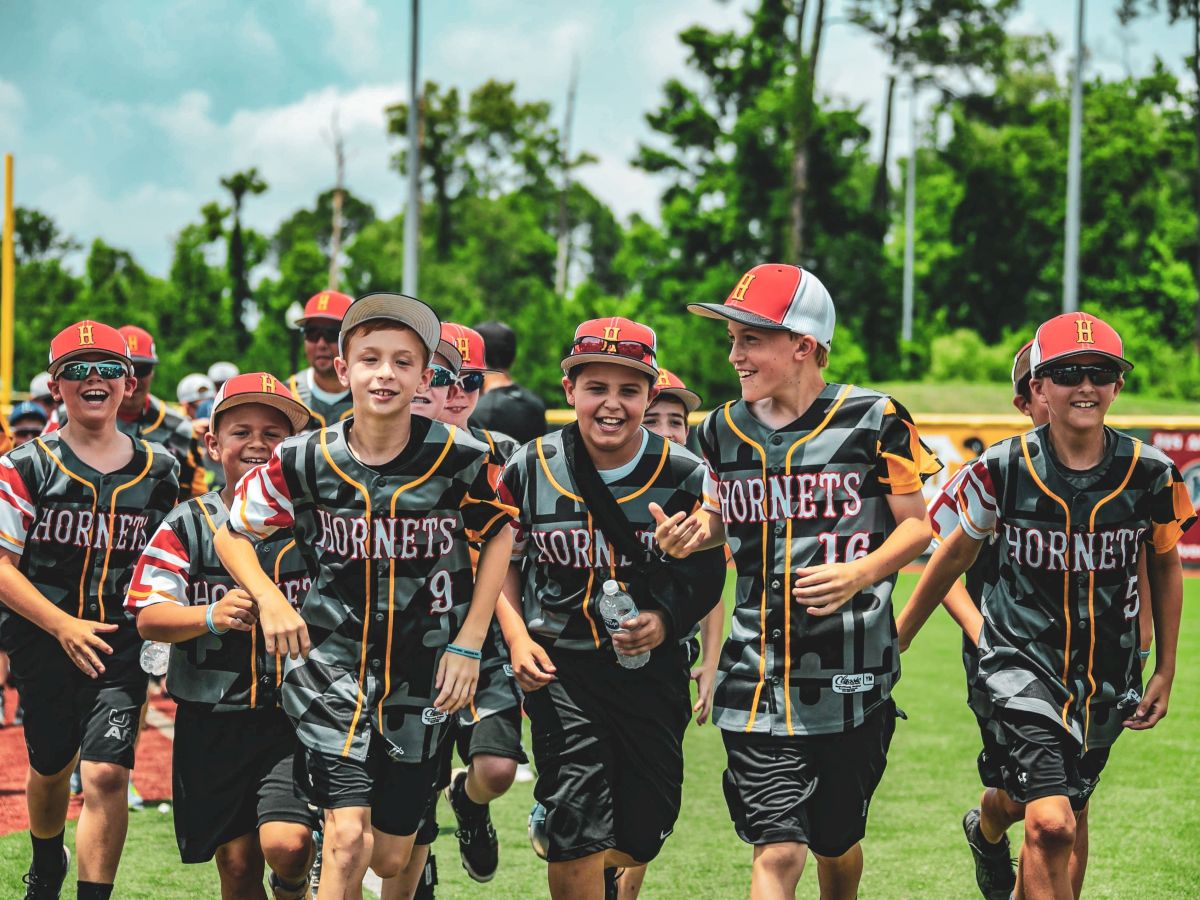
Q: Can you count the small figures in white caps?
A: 3